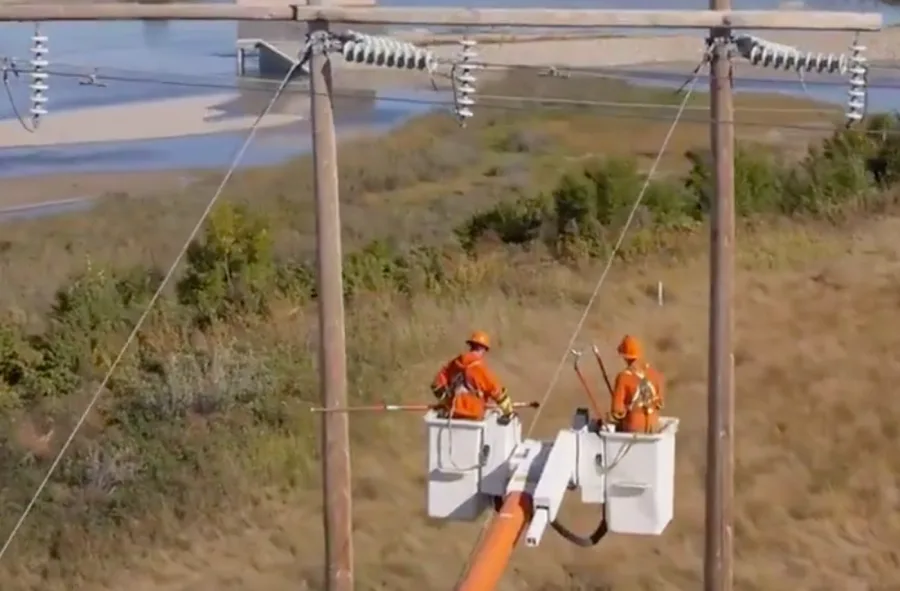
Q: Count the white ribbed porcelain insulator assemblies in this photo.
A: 5